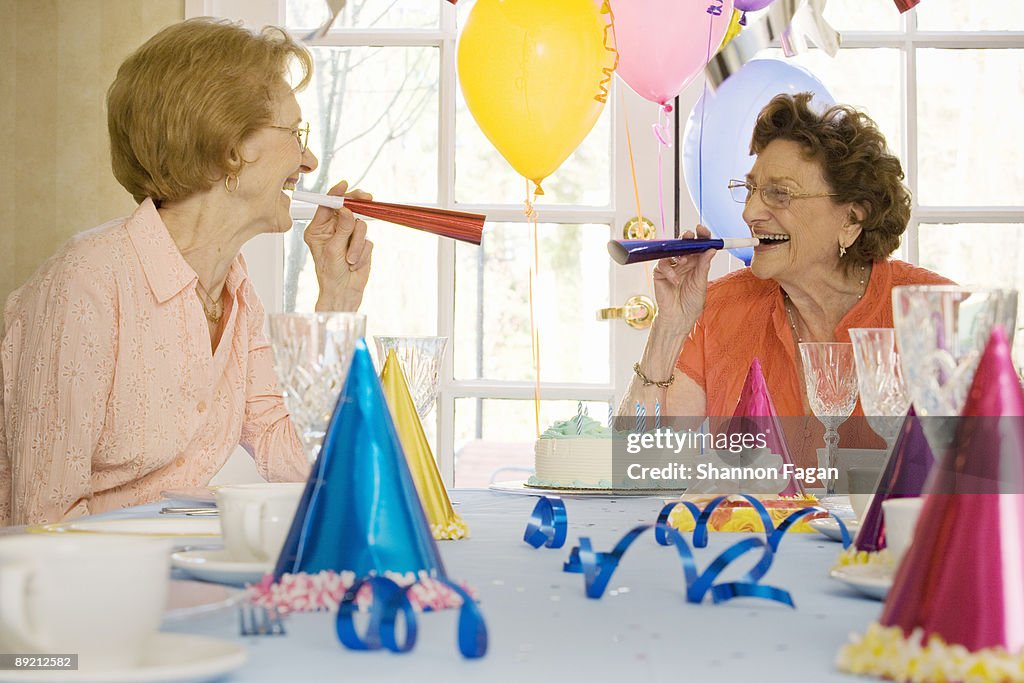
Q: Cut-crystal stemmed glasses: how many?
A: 5